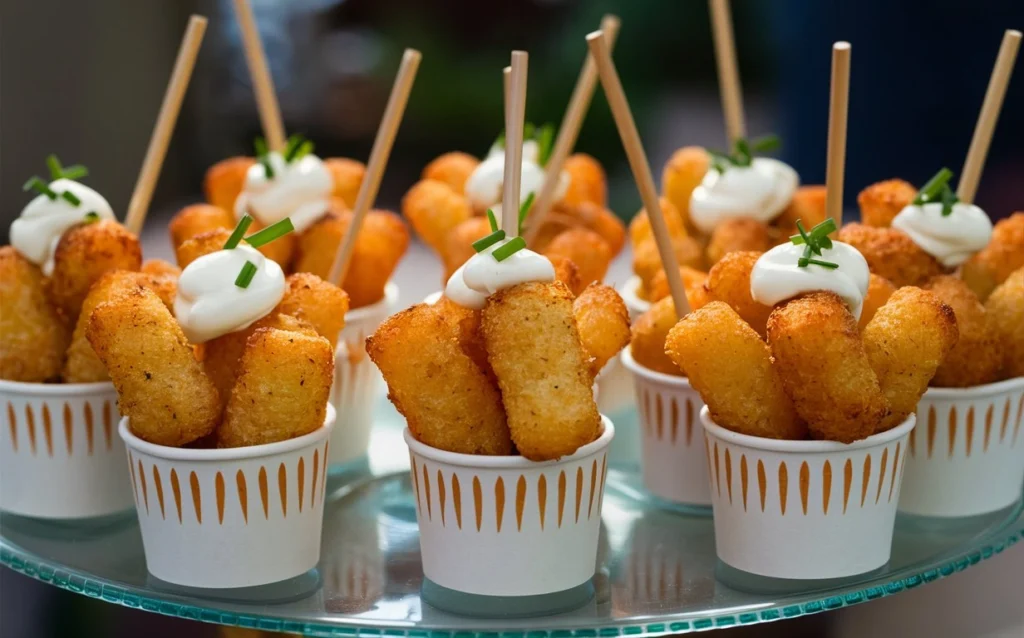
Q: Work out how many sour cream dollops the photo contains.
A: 8